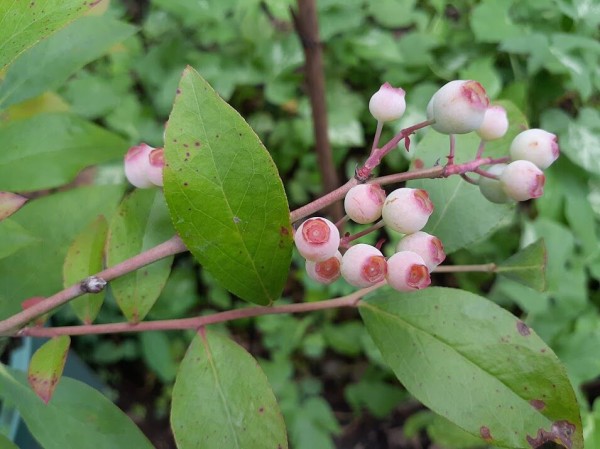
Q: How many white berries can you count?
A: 15